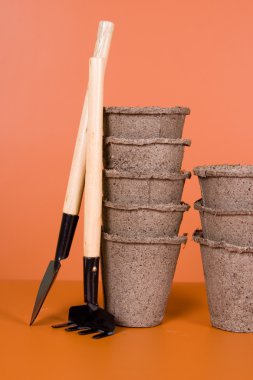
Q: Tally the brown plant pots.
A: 8